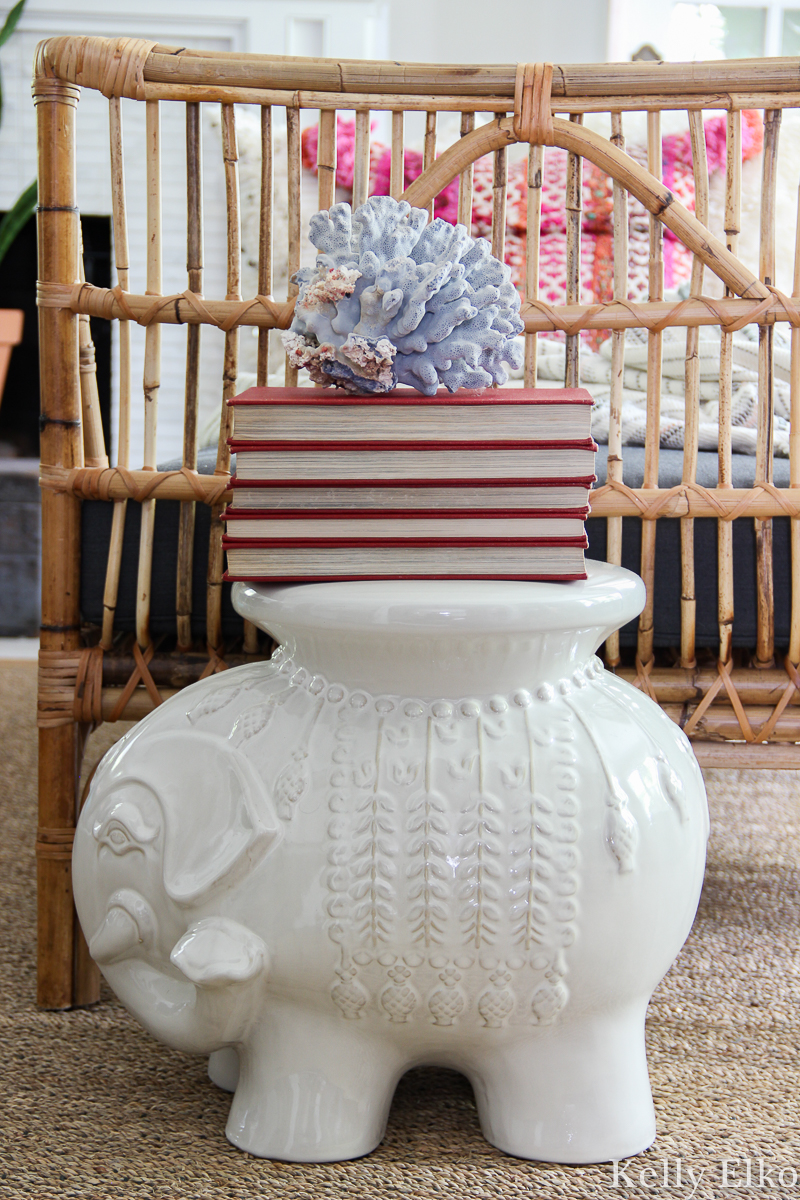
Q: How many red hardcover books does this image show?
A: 5